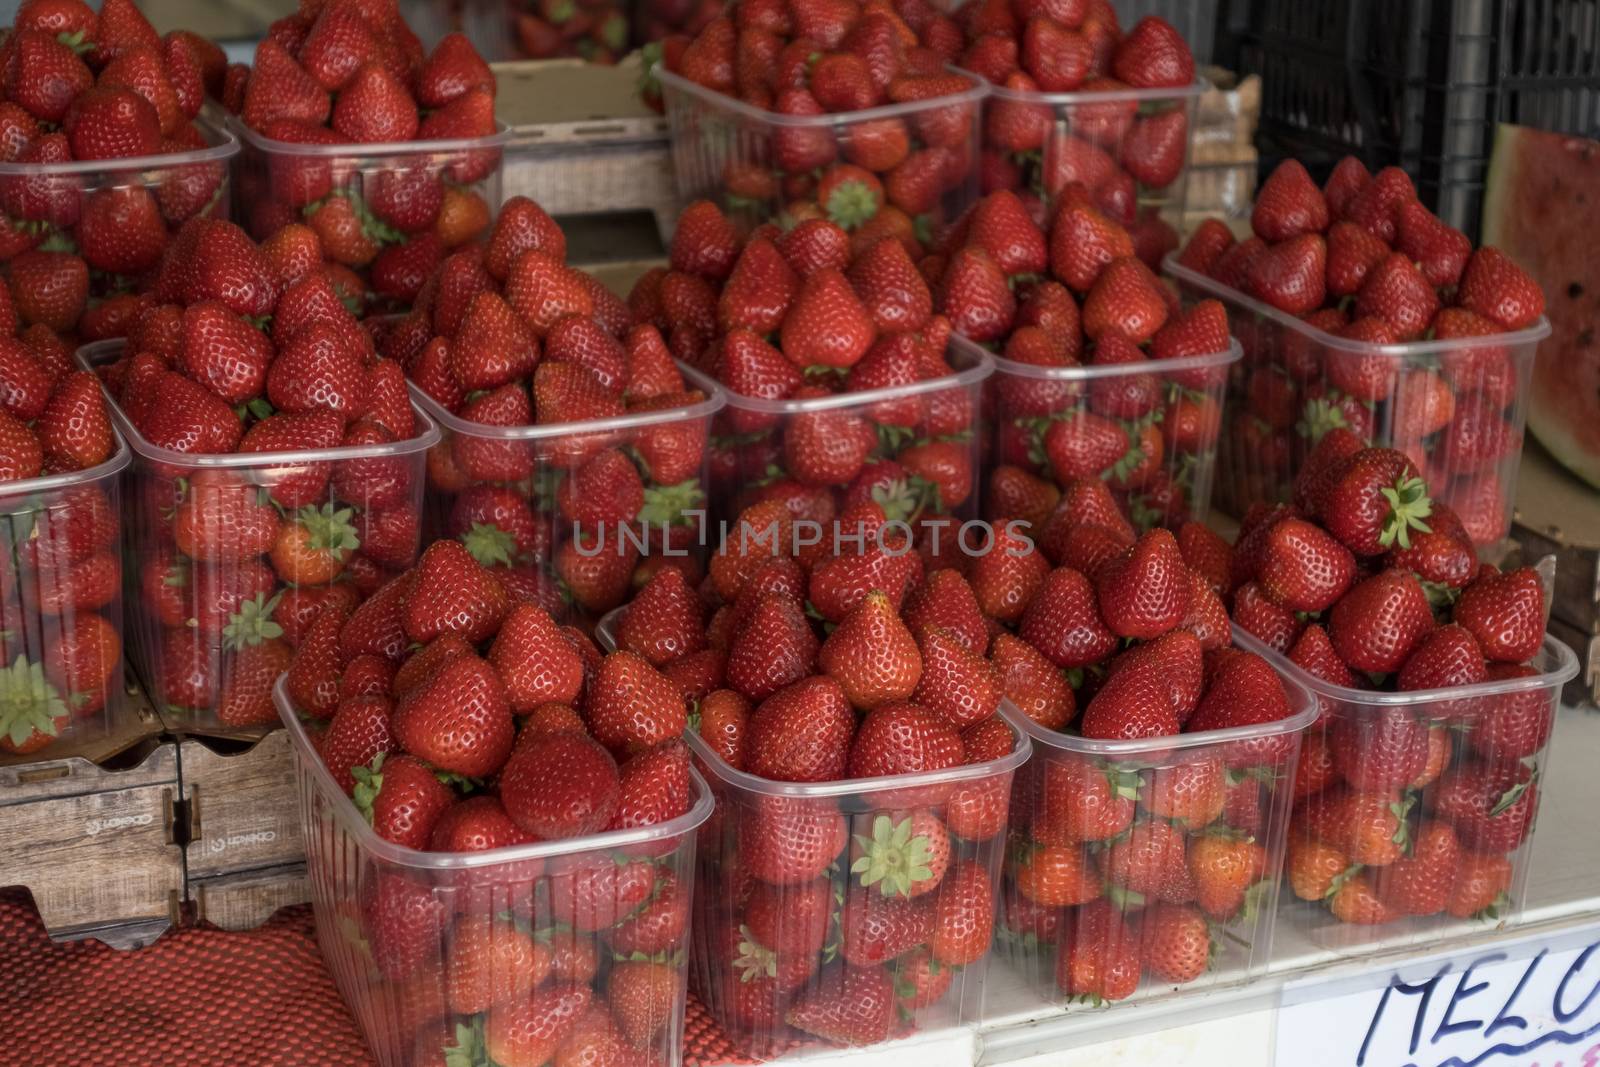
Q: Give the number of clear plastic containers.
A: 14